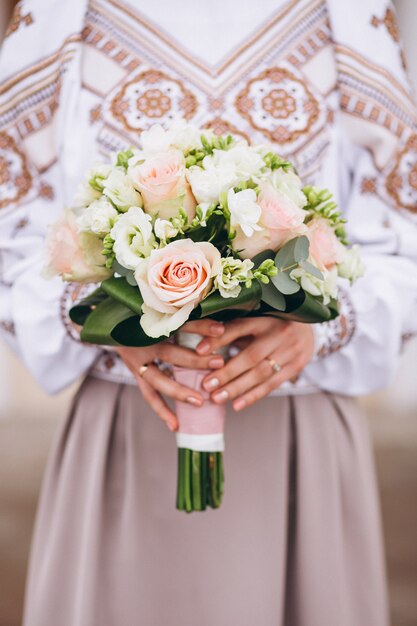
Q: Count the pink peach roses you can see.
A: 5